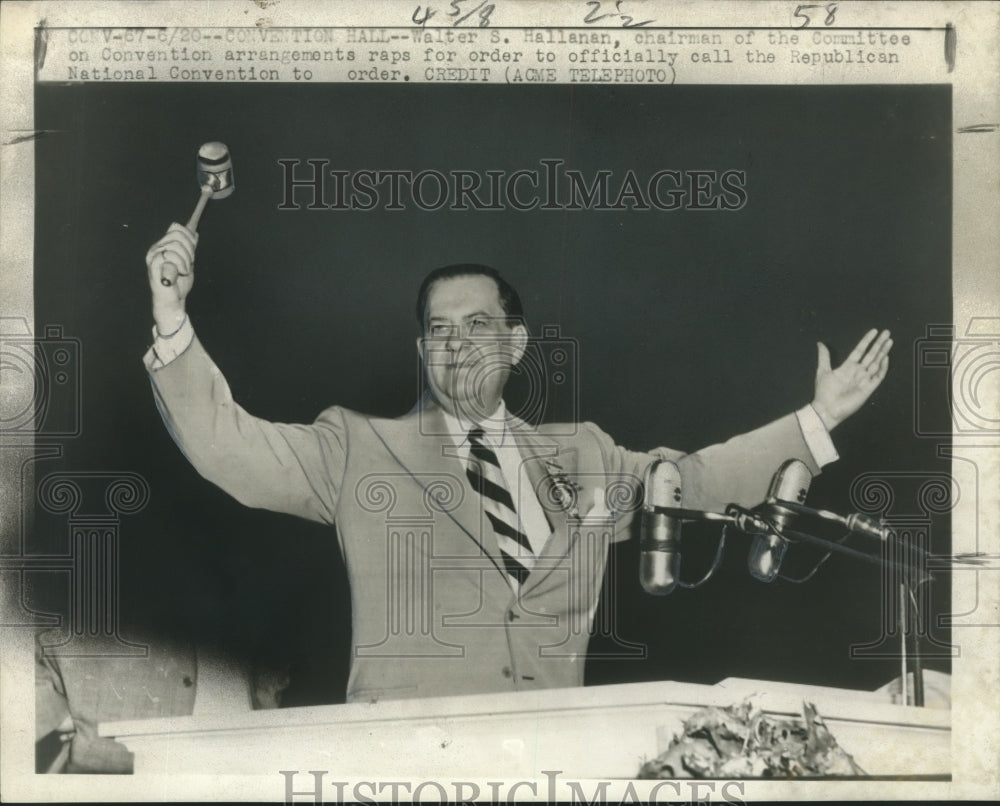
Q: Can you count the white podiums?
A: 1